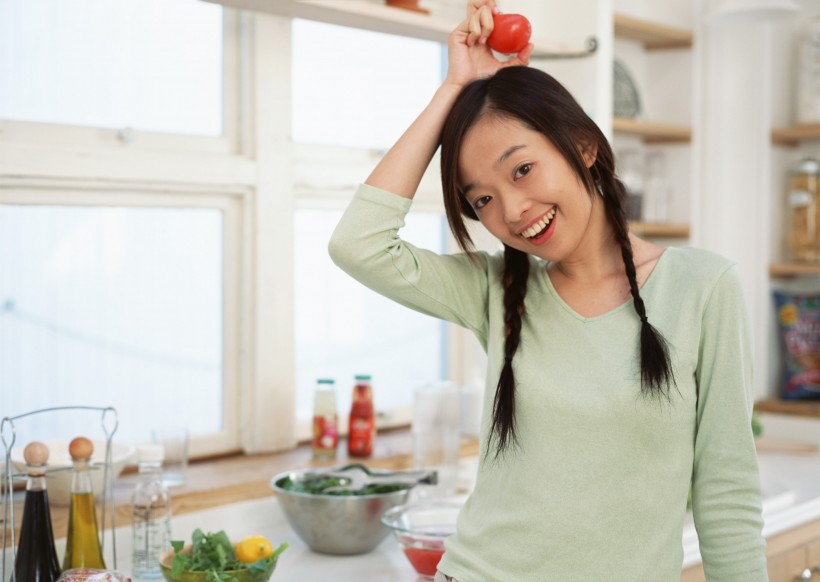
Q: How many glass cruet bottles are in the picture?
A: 2